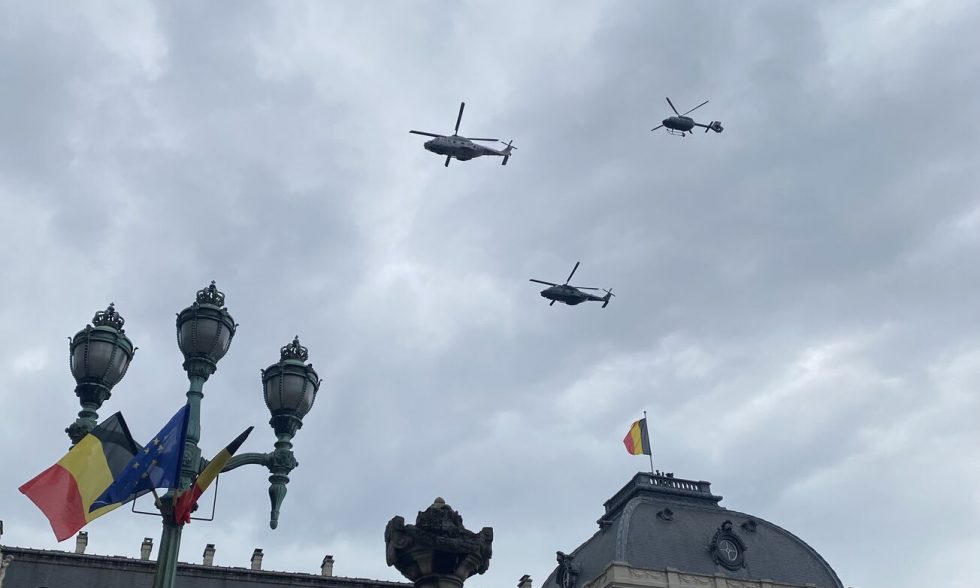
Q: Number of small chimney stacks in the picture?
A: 6